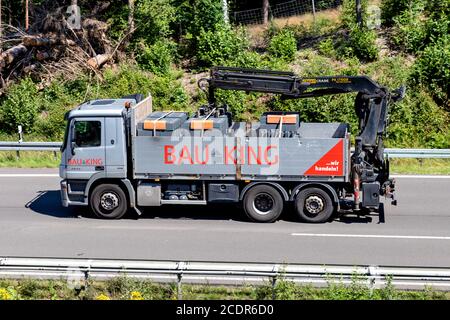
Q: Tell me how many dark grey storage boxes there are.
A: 3